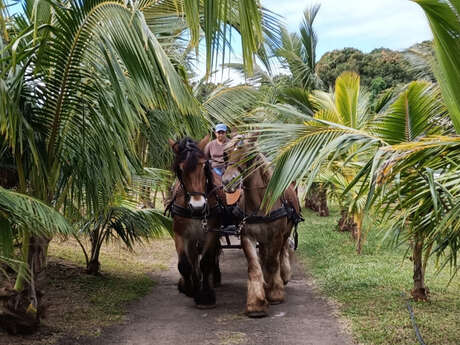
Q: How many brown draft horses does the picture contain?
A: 2